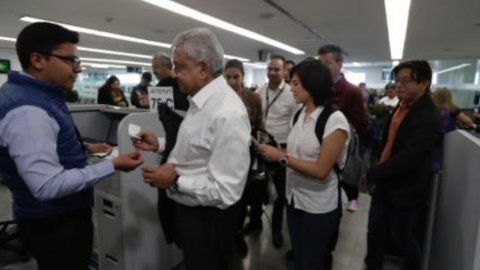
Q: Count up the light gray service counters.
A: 2